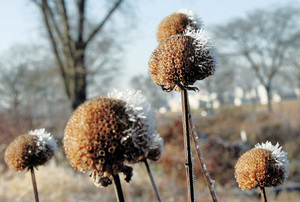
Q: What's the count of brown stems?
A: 6